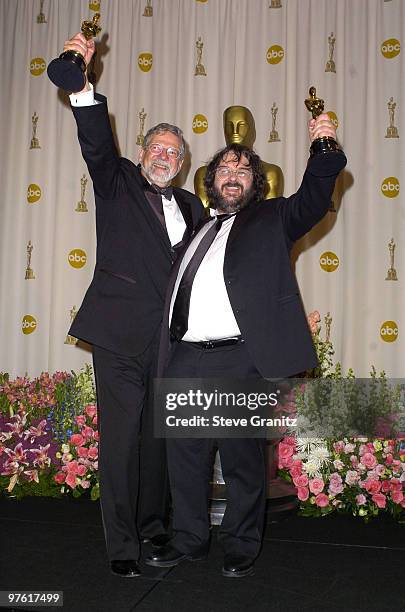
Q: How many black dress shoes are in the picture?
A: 4